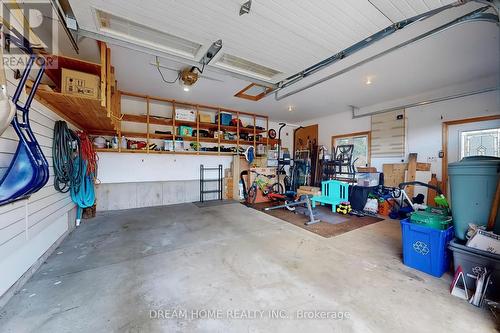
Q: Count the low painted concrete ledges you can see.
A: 1